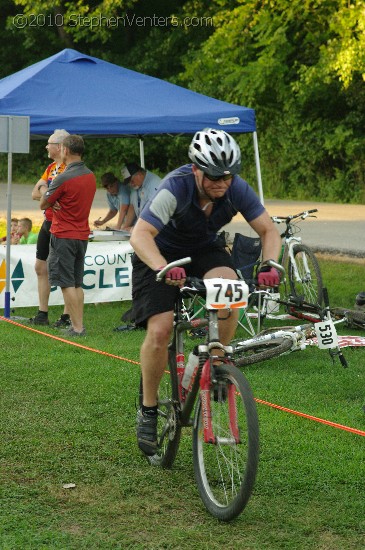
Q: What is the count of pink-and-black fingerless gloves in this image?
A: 2